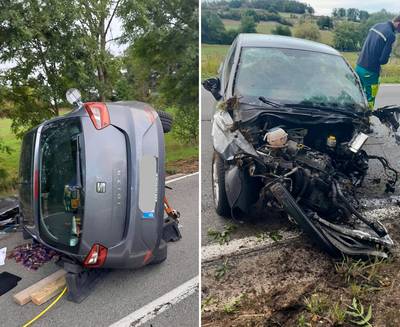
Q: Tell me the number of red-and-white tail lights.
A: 2